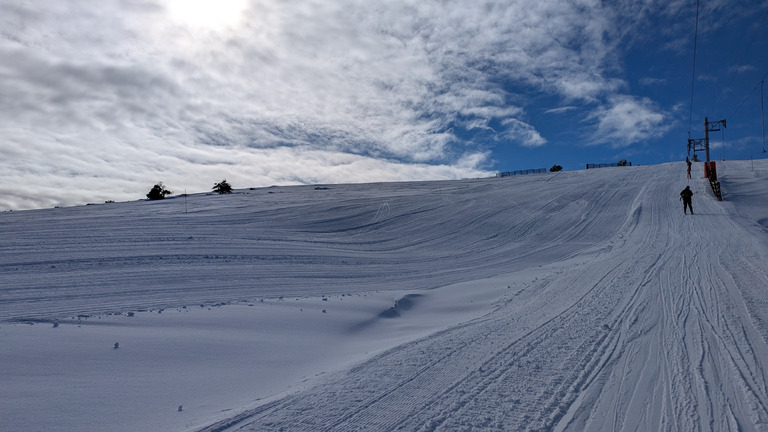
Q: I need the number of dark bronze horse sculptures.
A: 0